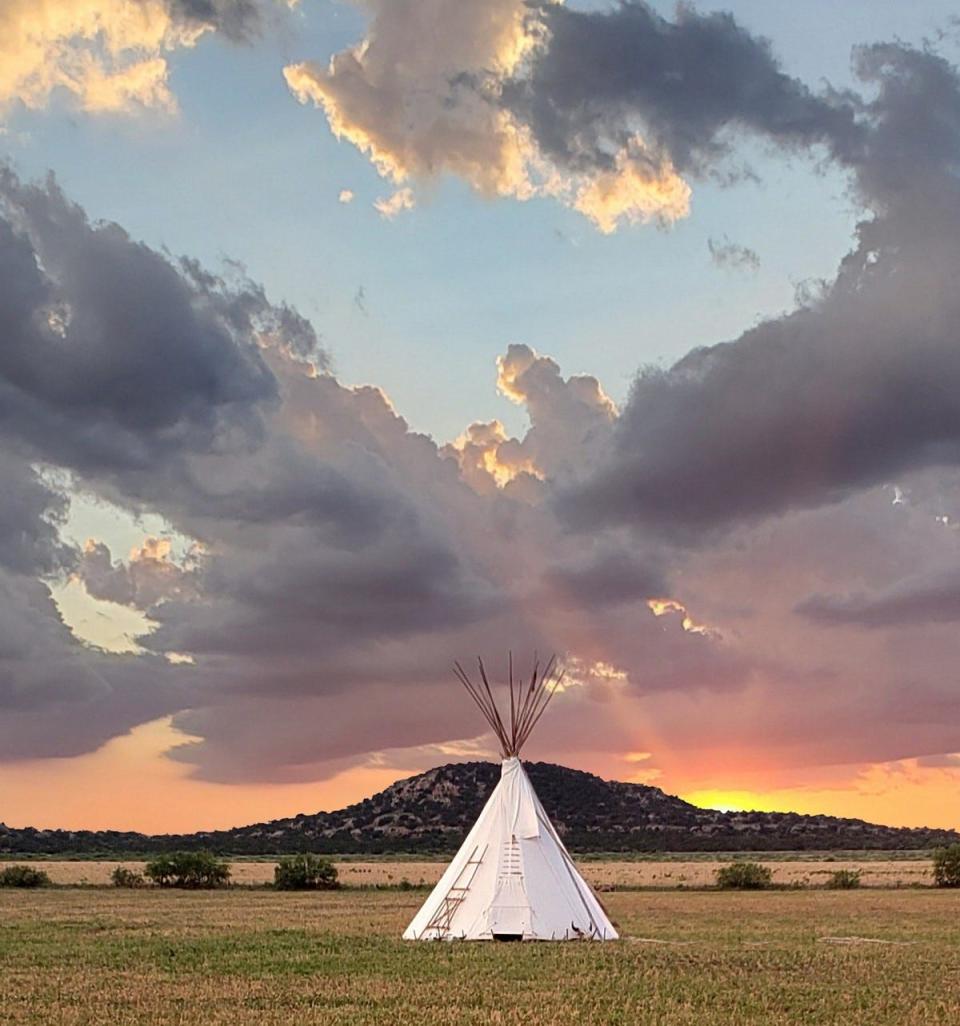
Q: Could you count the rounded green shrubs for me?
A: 7